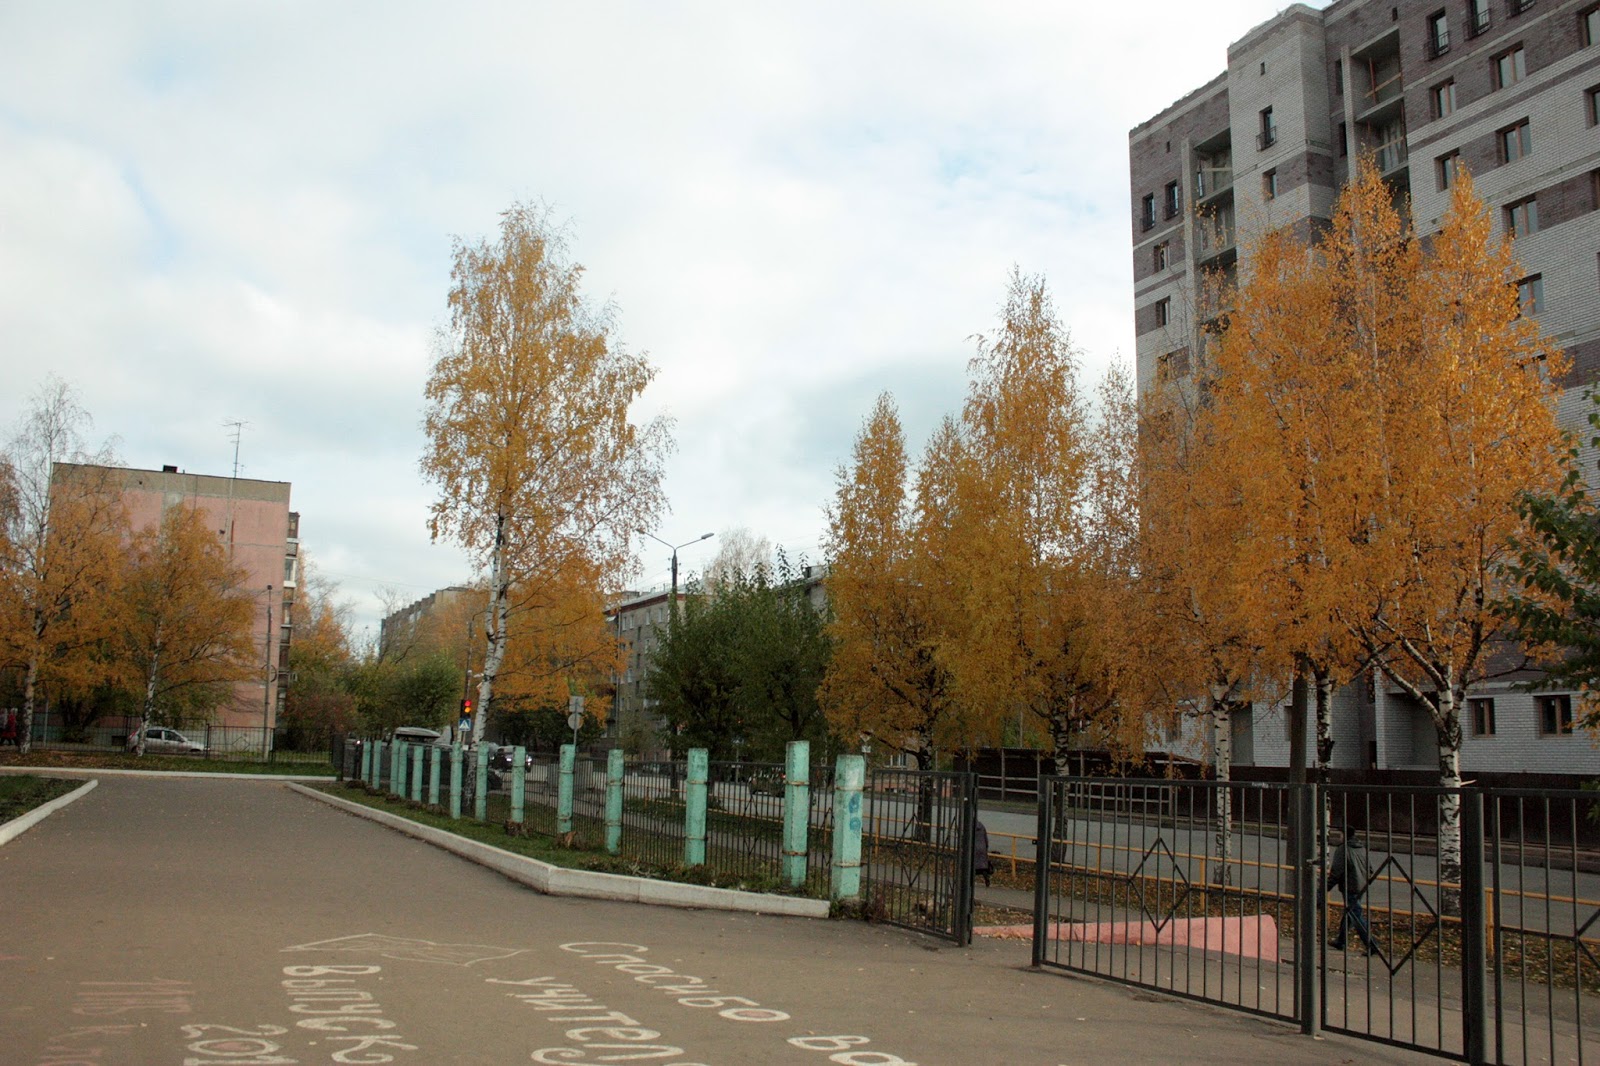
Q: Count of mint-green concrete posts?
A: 14